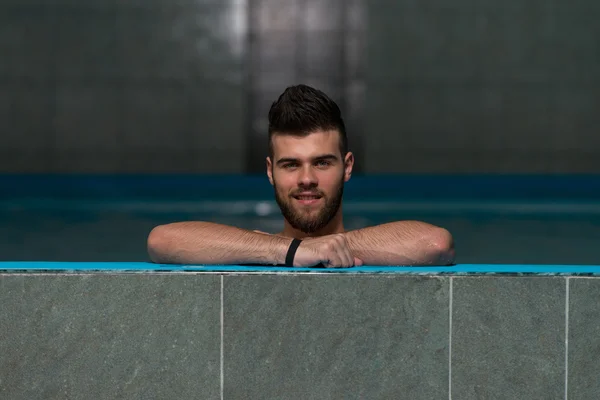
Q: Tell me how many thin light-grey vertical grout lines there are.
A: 3